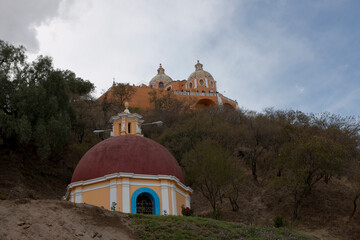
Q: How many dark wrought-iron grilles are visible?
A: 1